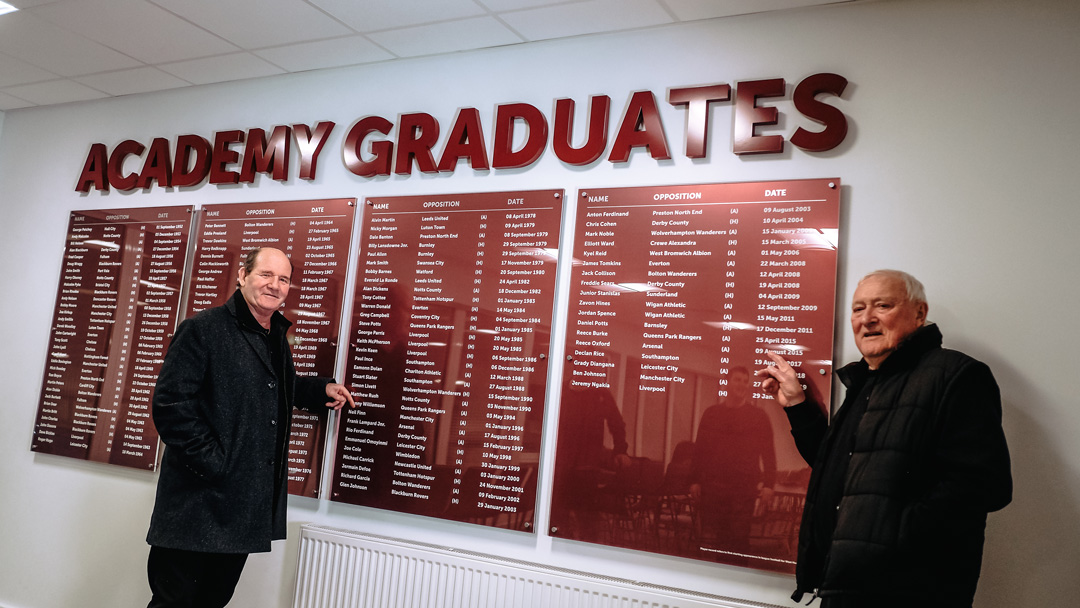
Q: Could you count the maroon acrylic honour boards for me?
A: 4